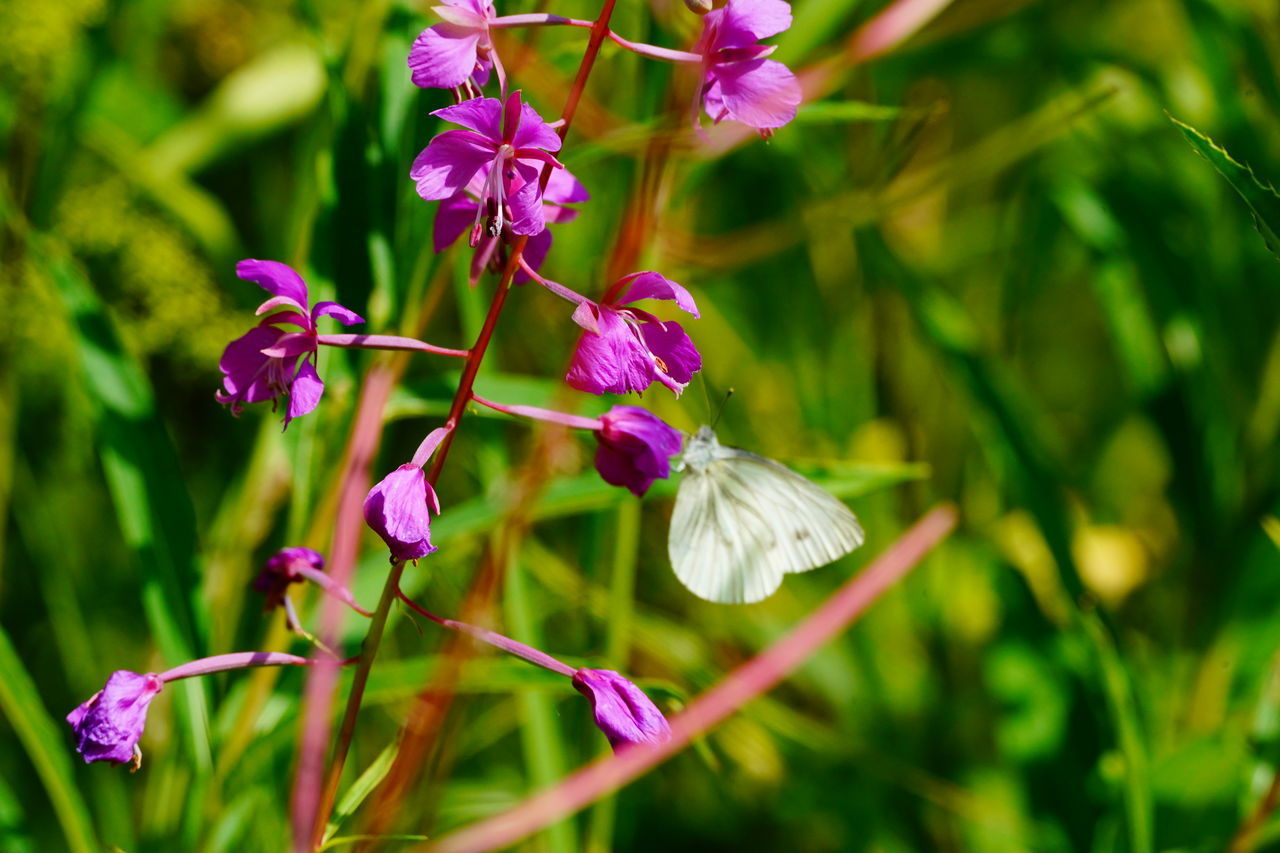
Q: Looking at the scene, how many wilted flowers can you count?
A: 5